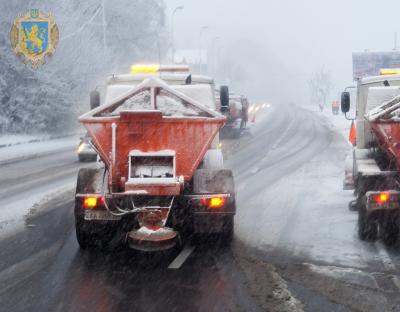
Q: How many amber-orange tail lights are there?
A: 3